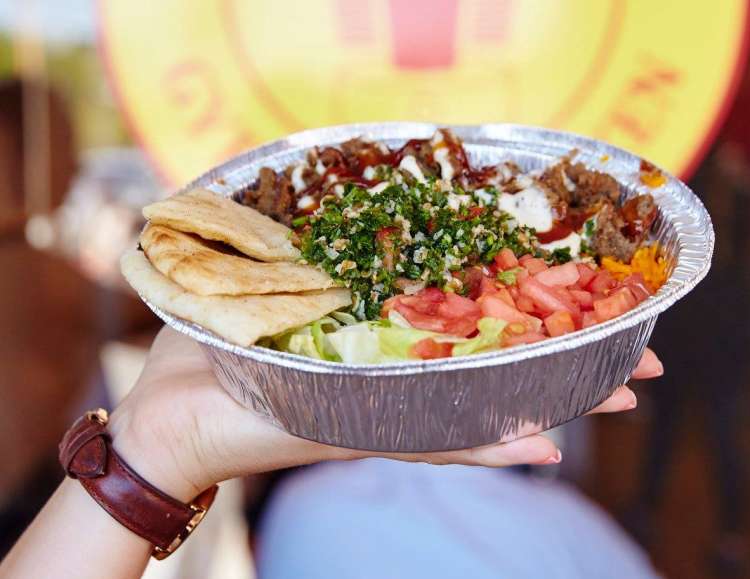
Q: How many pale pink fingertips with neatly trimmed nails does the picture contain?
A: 3